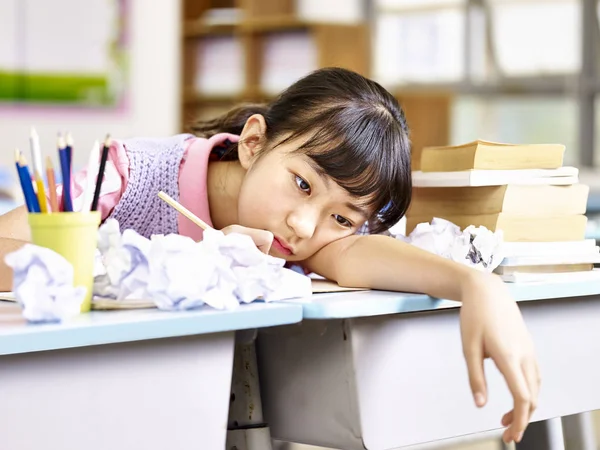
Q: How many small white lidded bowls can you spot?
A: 0